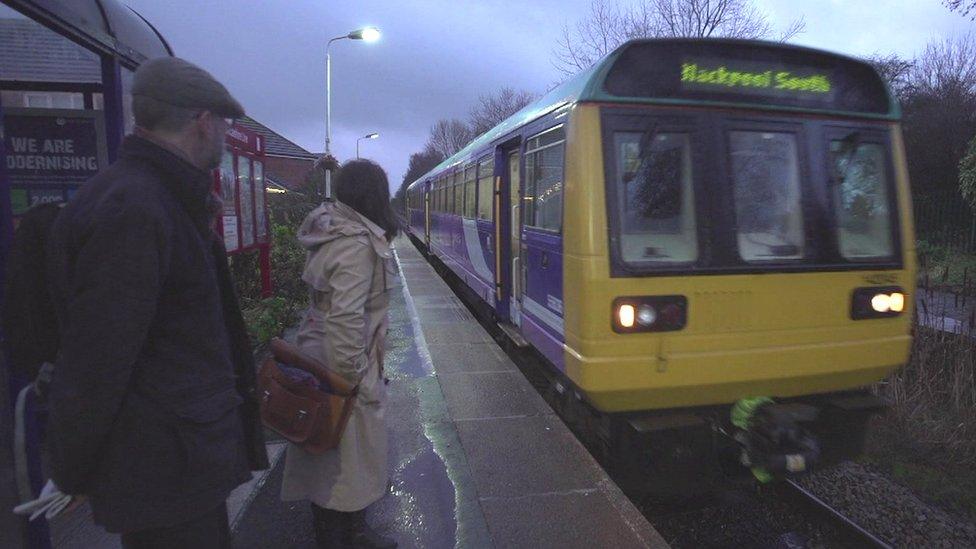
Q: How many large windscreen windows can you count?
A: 3